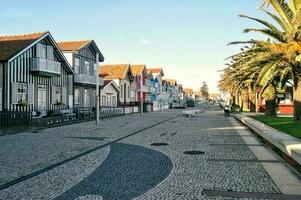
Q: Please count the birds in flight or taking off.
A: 0